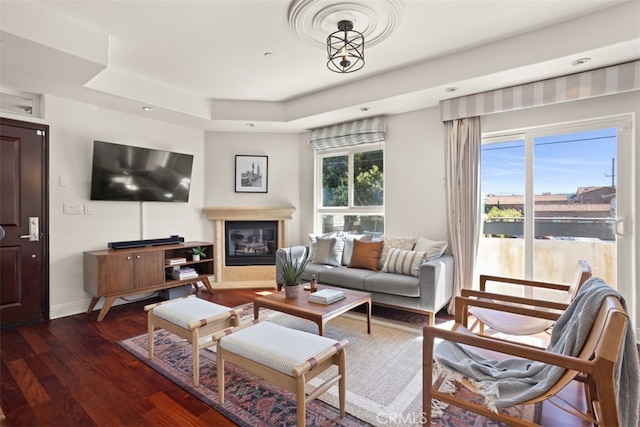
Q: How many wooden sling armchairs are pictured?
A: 2